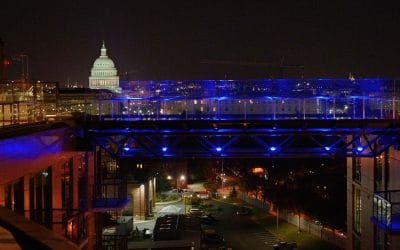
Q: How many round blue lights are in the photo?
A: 6